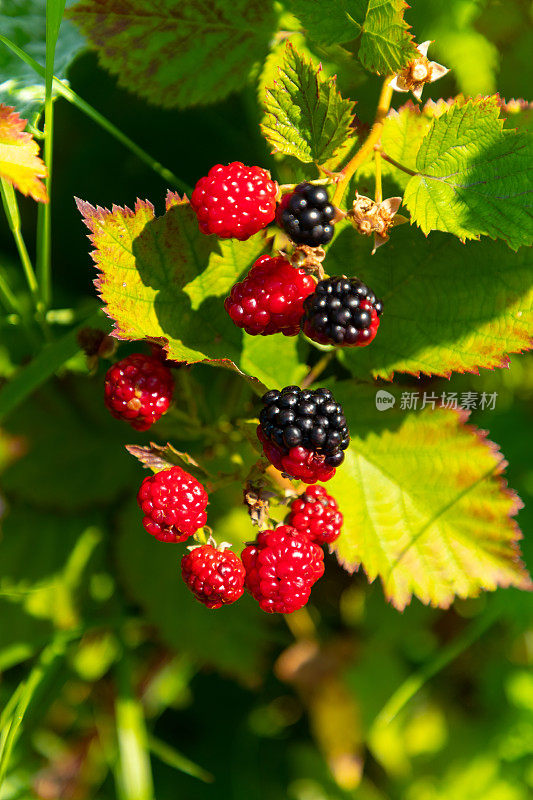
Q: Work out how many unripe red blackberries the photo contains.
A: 7